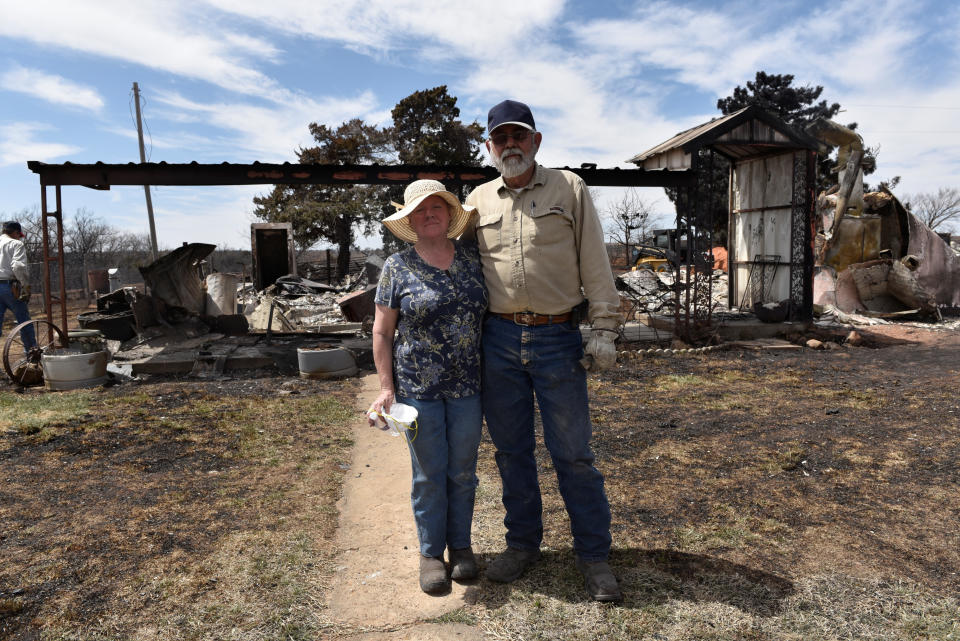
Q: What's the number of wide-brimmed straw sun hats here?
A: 1